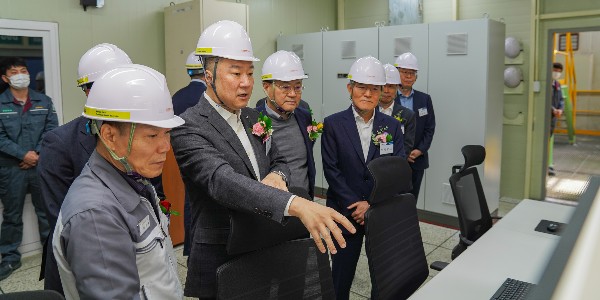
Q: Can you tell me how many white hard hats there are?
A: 8